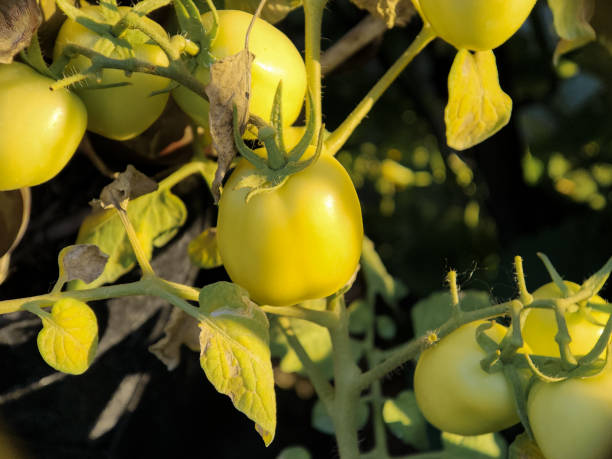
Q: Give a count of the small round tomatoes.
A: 8